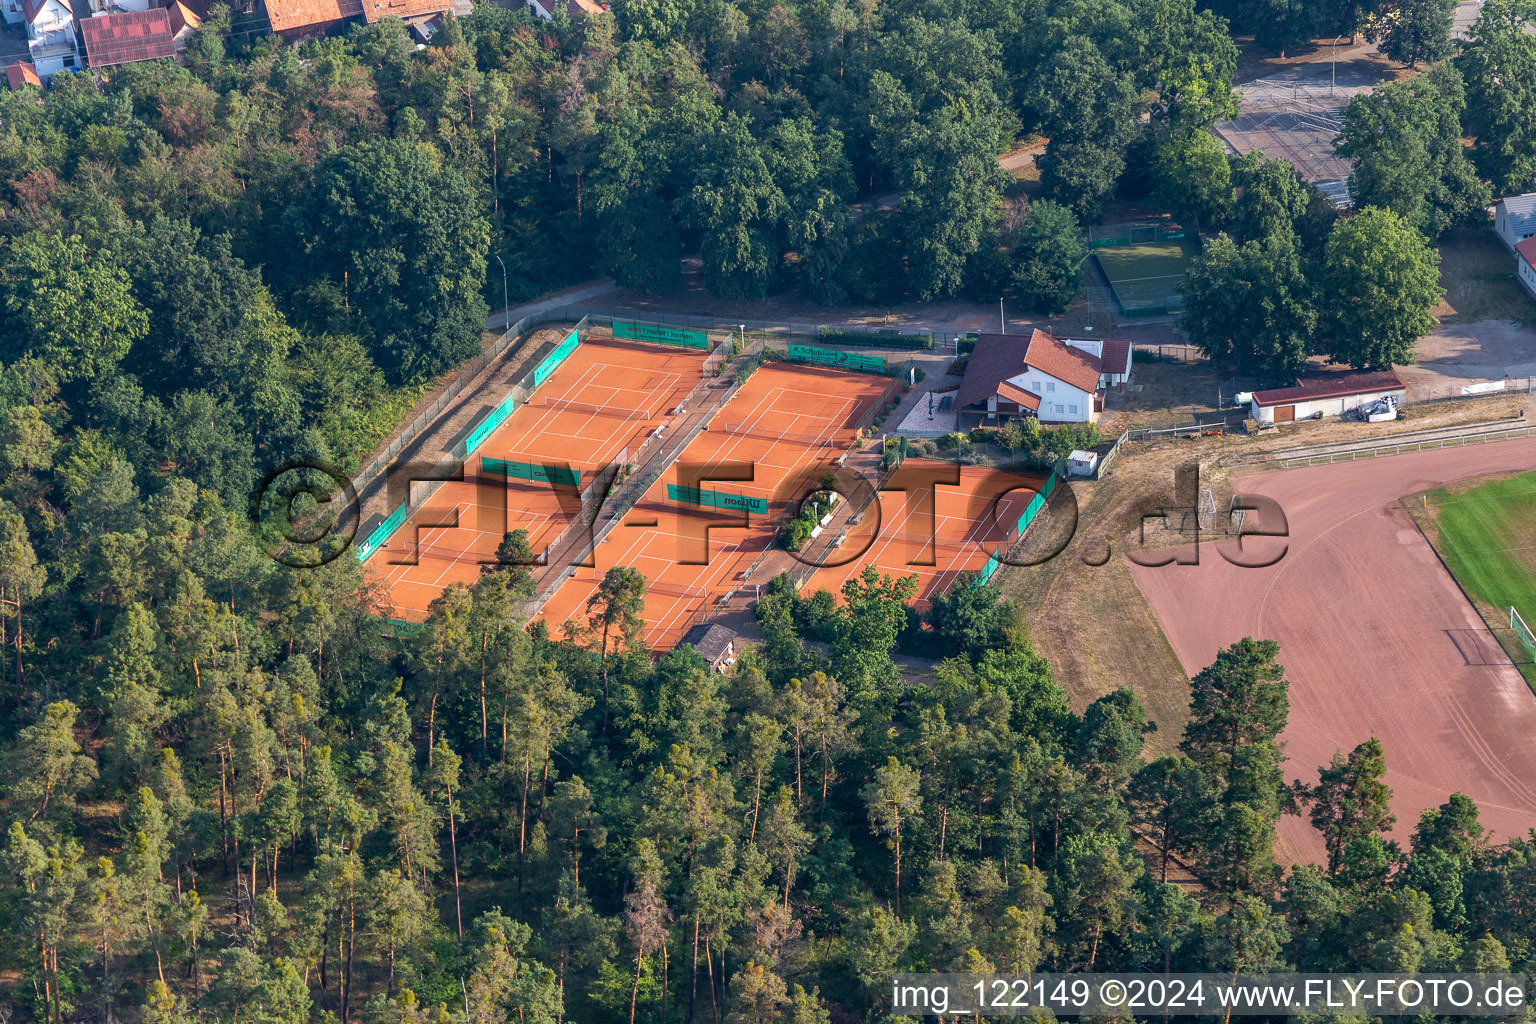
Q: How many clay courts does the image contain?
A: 5